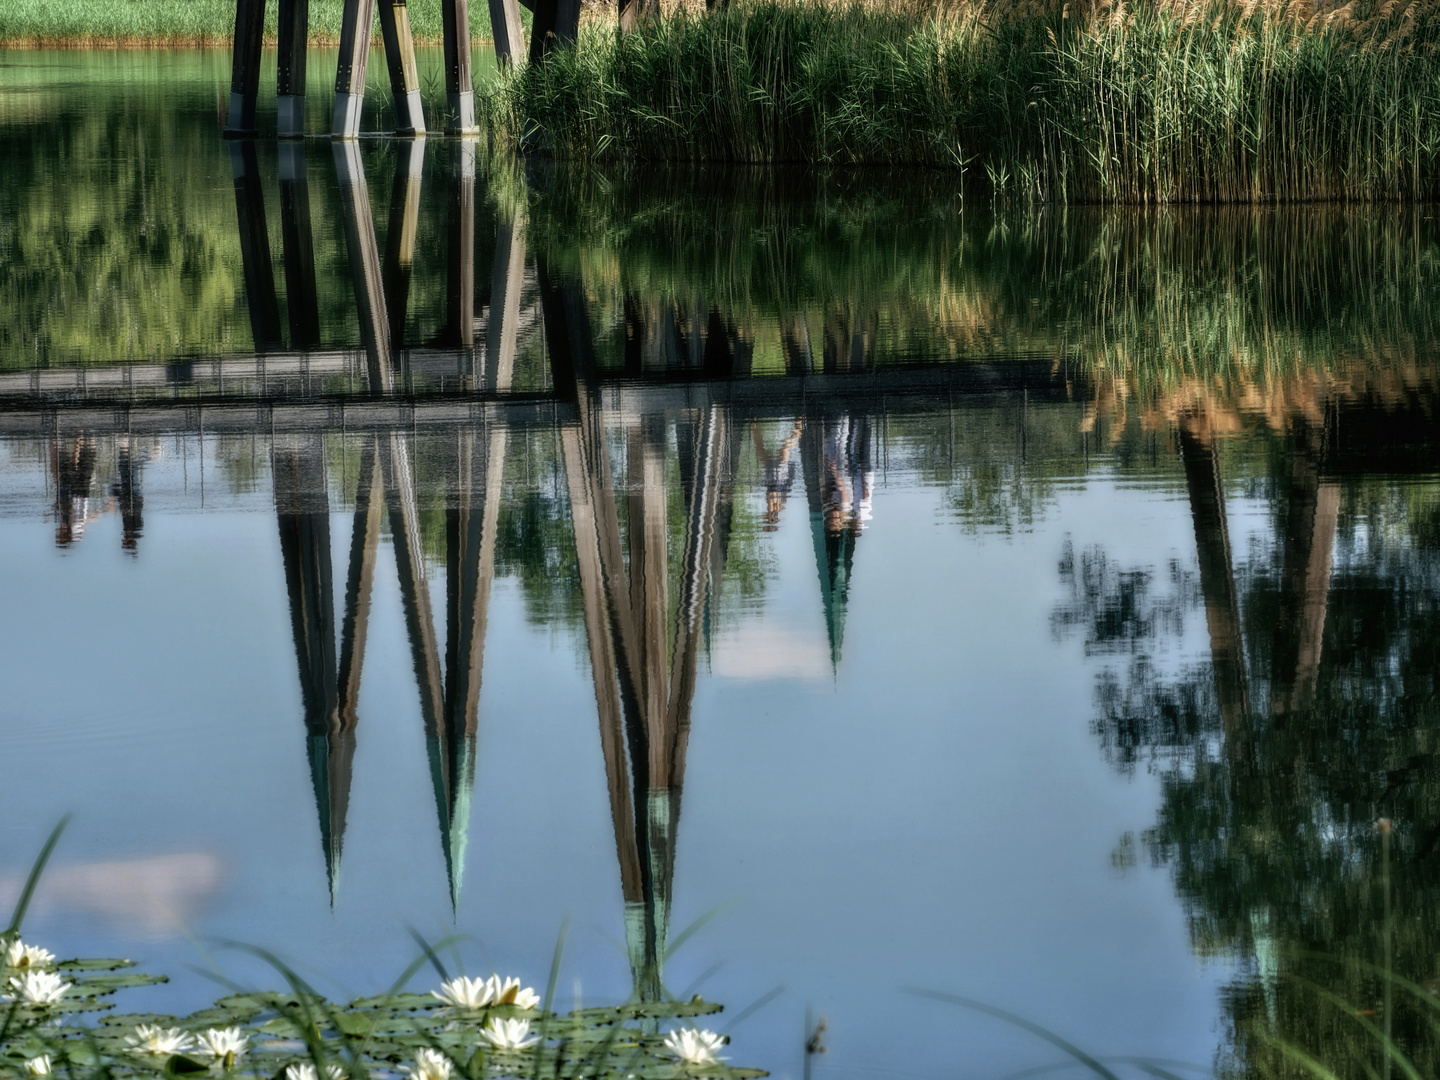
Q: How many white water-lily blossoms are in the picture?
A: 11